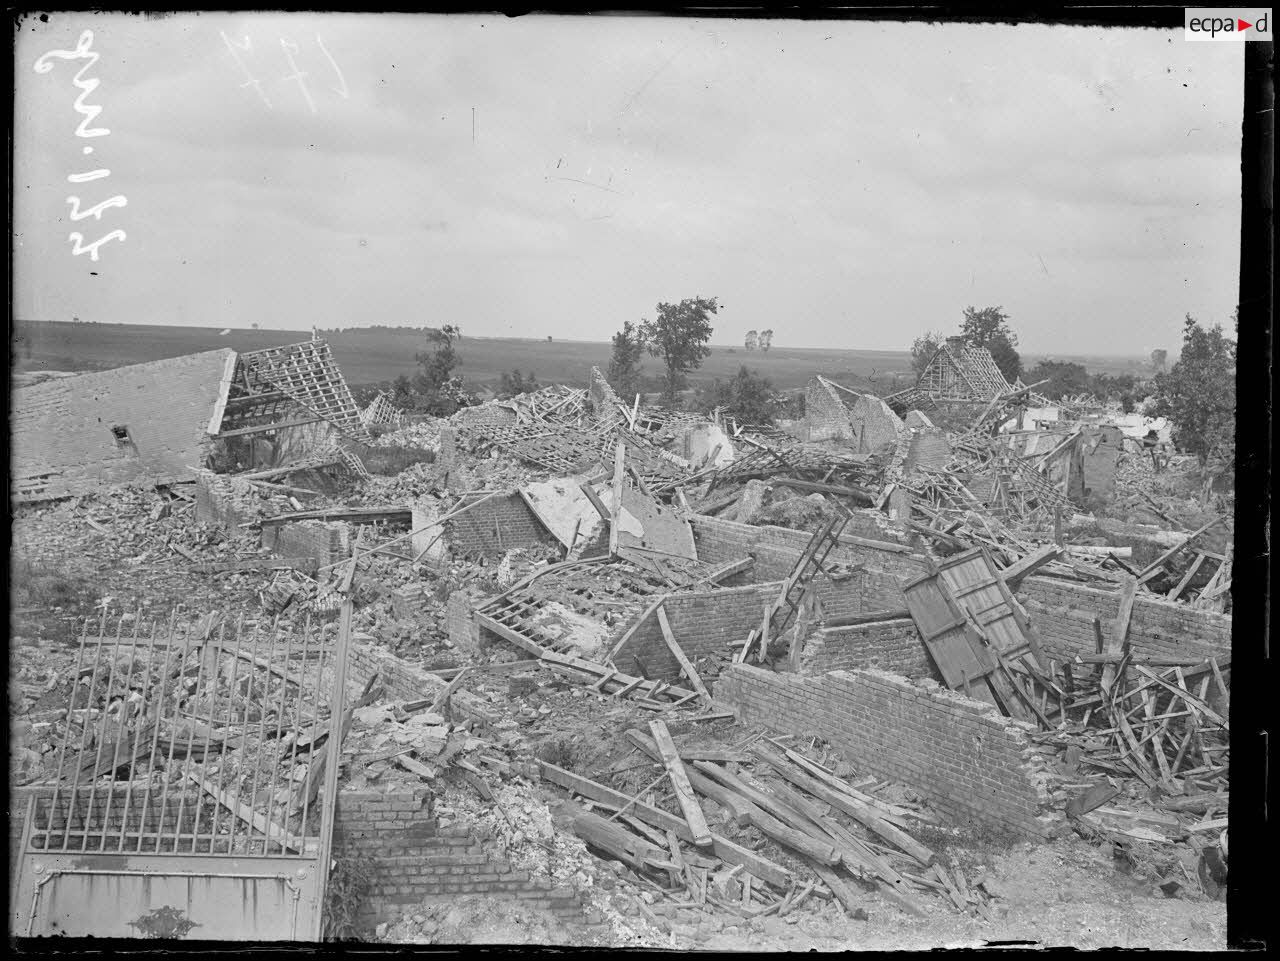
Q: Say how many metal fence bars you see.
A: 15